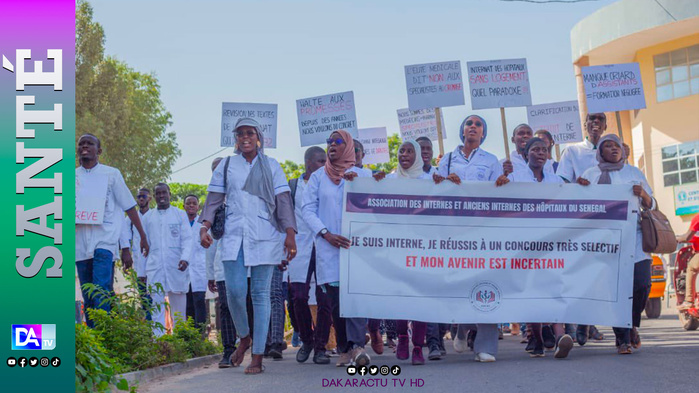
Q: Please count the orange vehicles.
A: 1